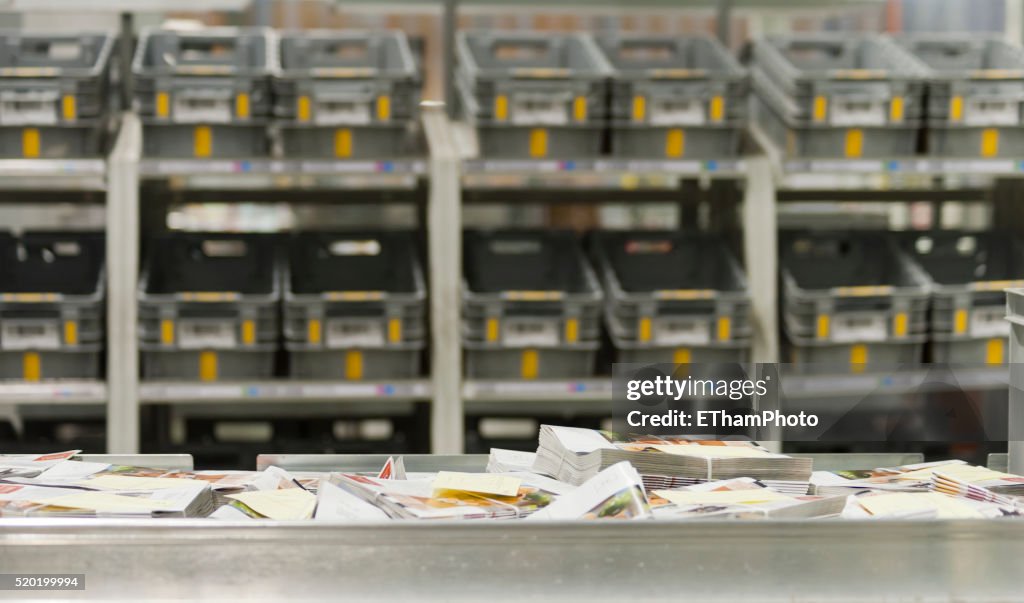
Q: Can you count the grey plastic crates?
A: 14